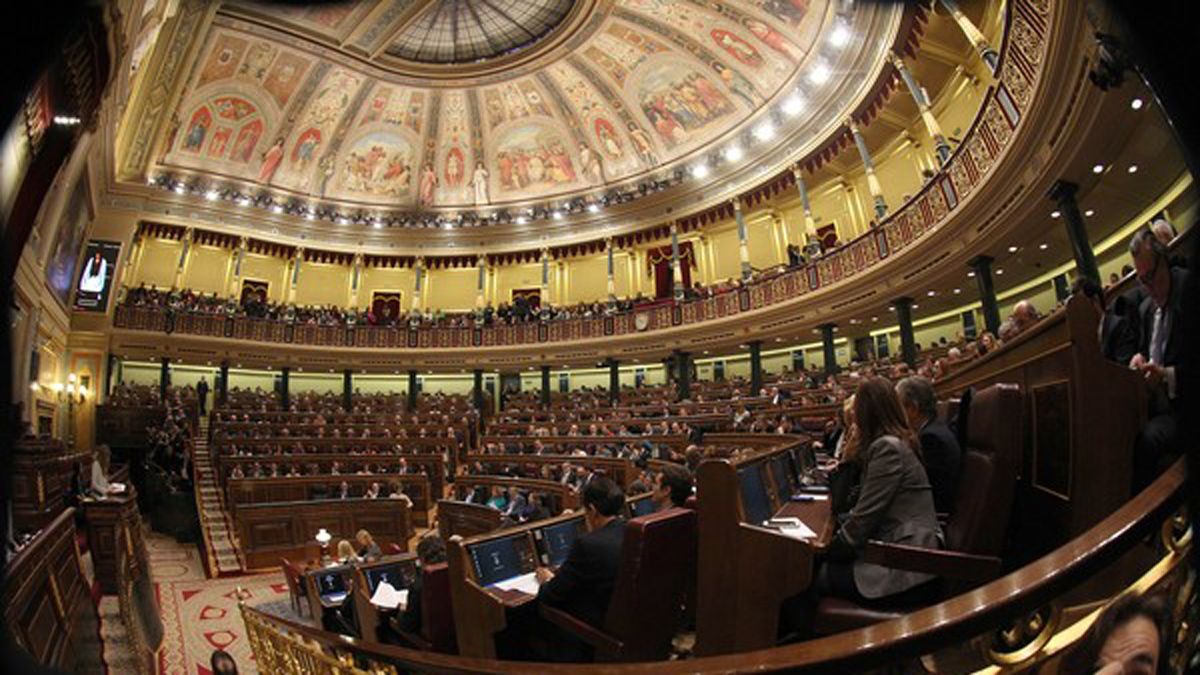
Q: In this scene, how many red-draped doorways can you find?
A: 5